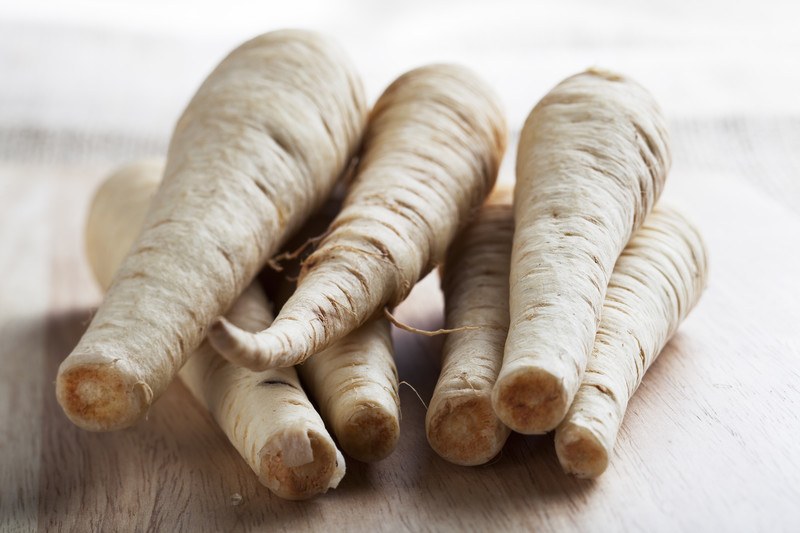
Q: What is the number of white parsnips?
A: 7